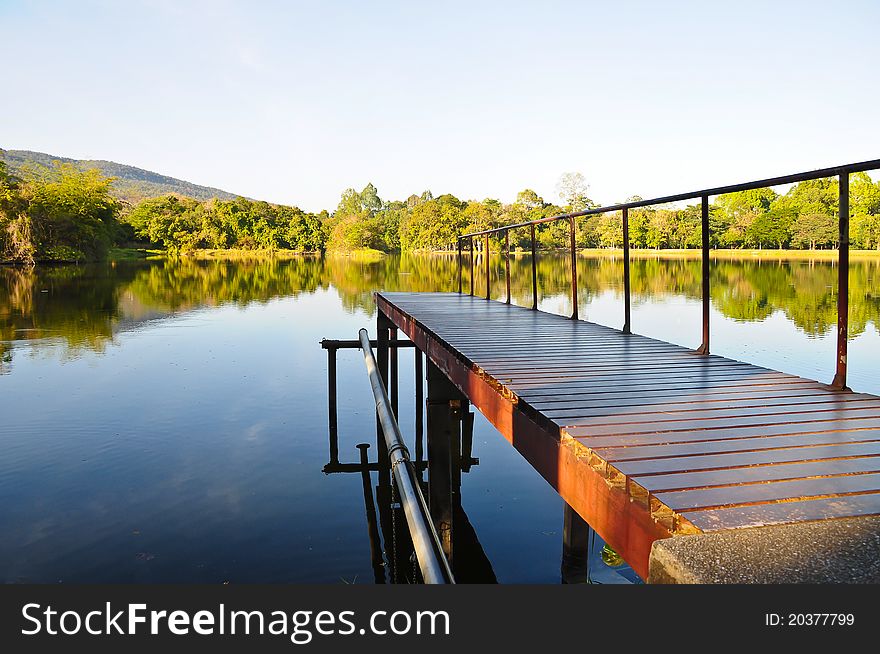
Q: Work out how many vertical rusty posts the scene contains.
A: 9